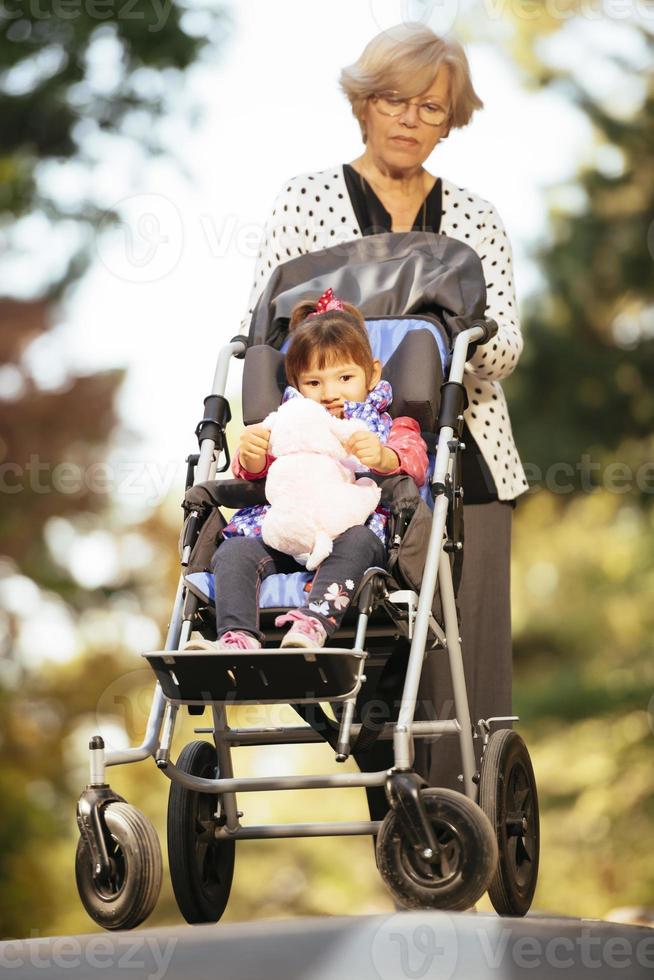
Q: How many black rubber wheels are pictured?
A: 4